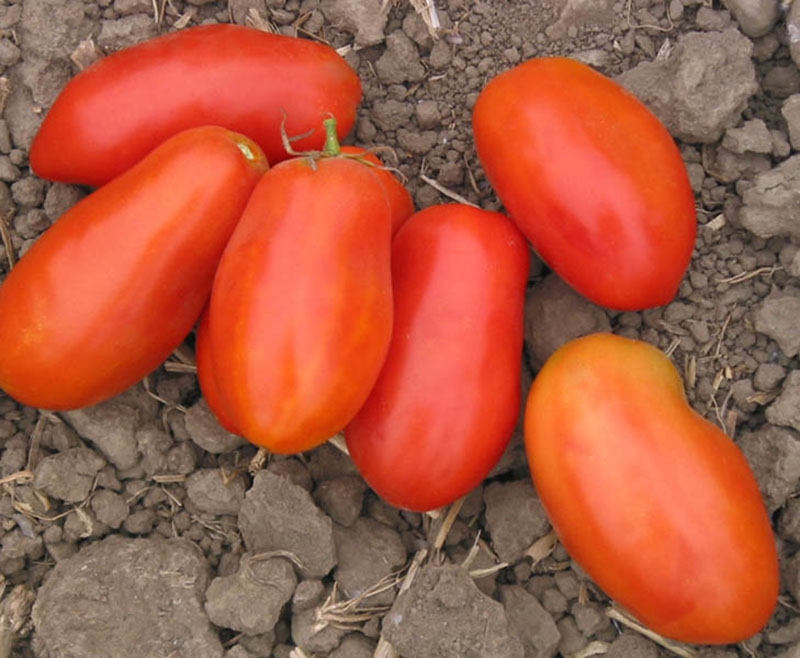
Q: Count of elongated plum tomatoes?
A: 7